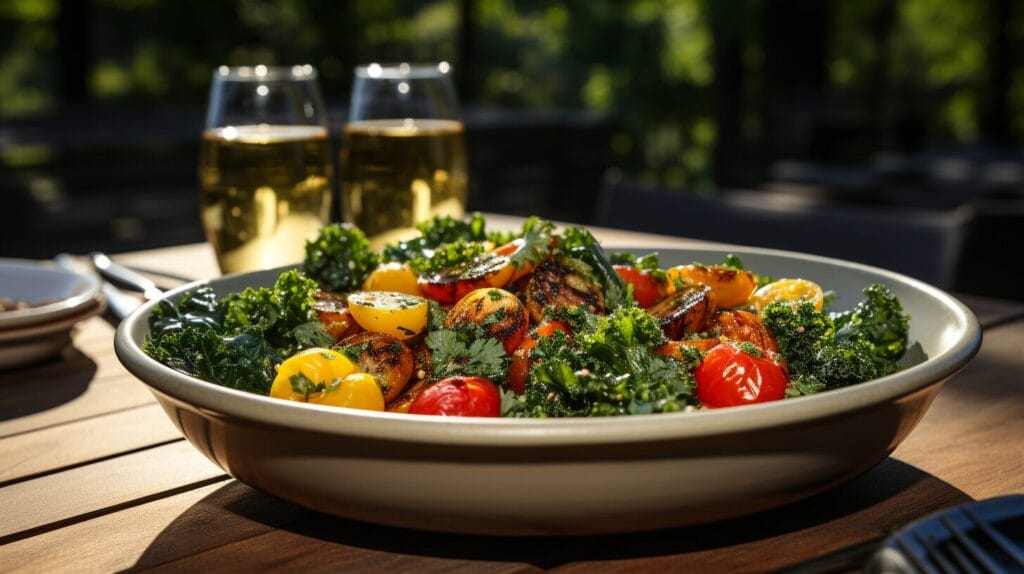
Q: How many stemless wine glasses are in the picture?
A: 2